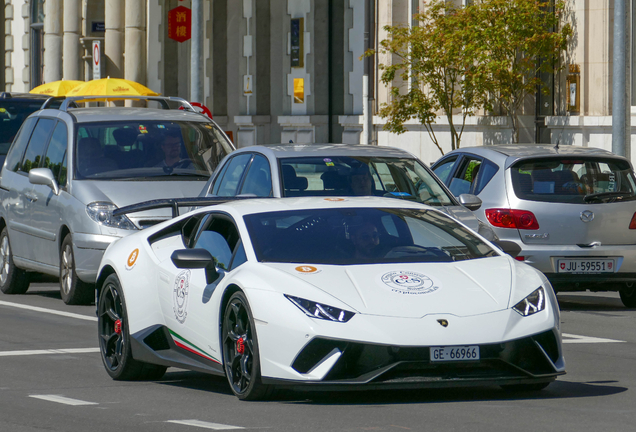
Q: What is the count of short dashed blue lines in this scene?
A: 0